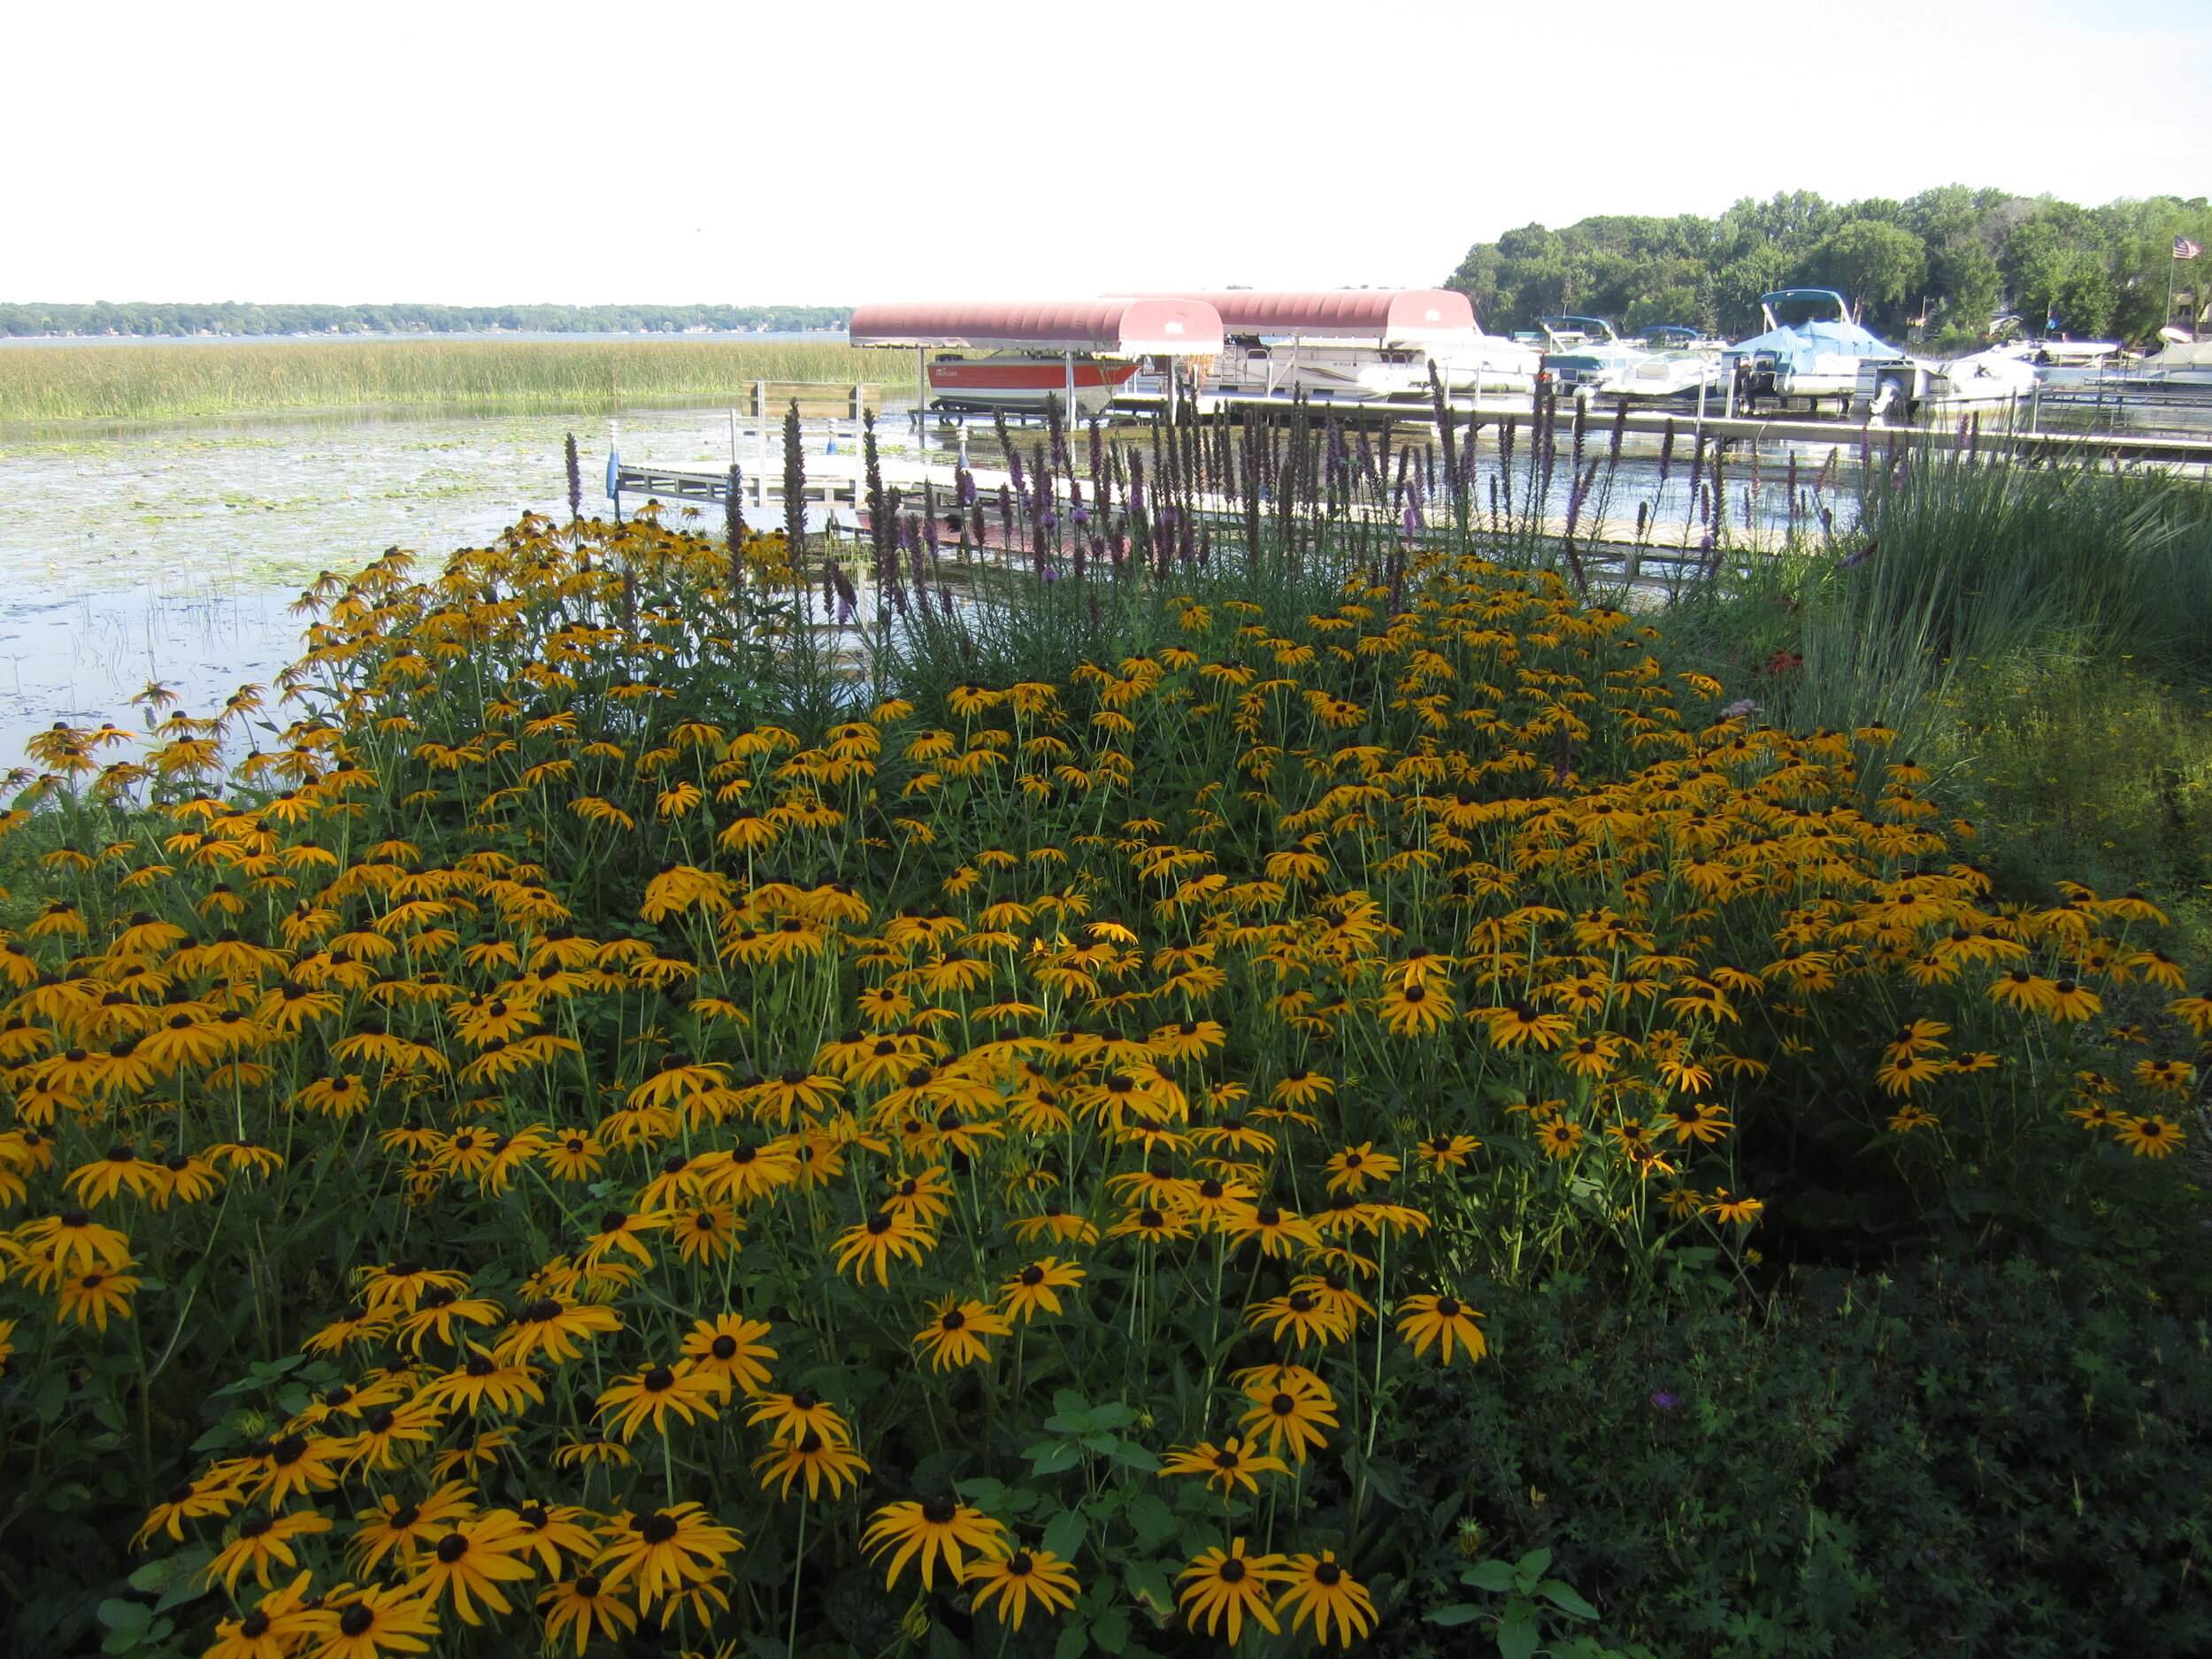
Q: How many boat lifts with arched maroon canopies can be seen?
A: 2